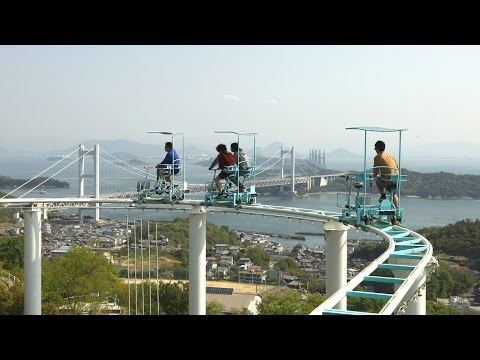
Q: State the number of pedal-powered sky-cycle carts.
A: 3